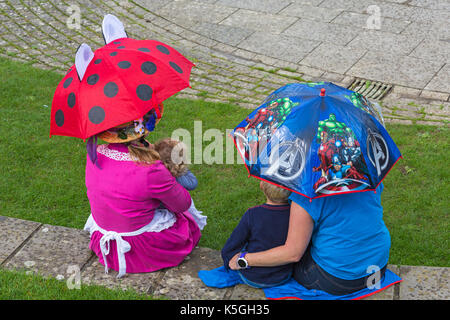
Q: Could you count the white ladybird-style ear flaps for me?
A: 2